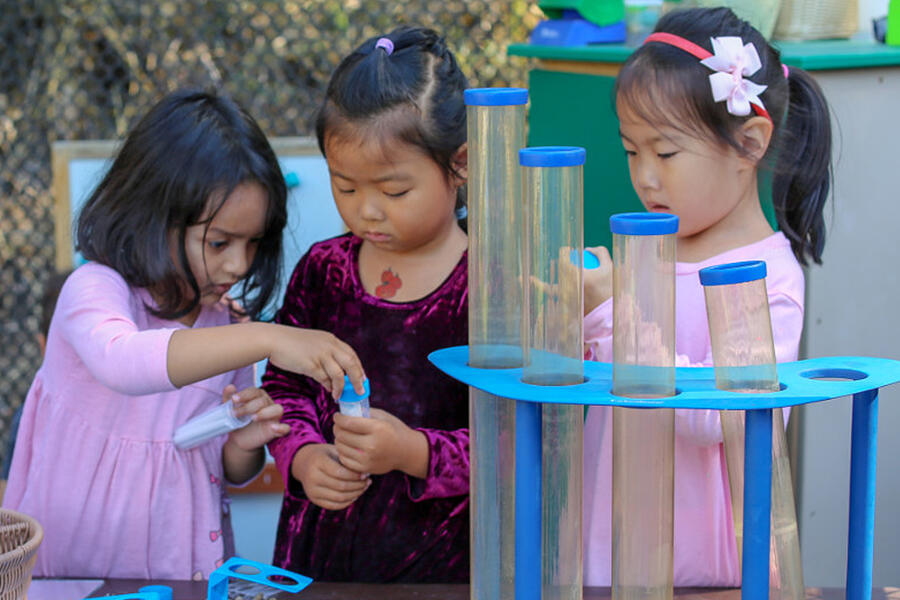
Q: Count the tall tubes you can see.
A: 4